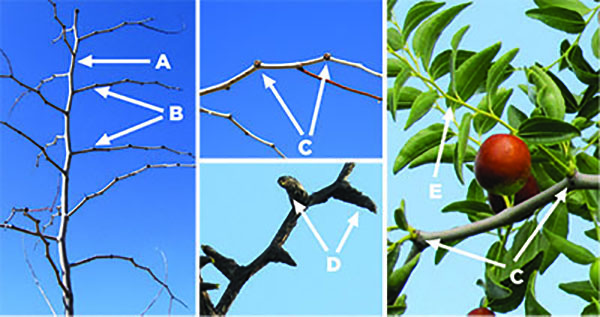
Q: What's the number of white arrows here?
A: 10